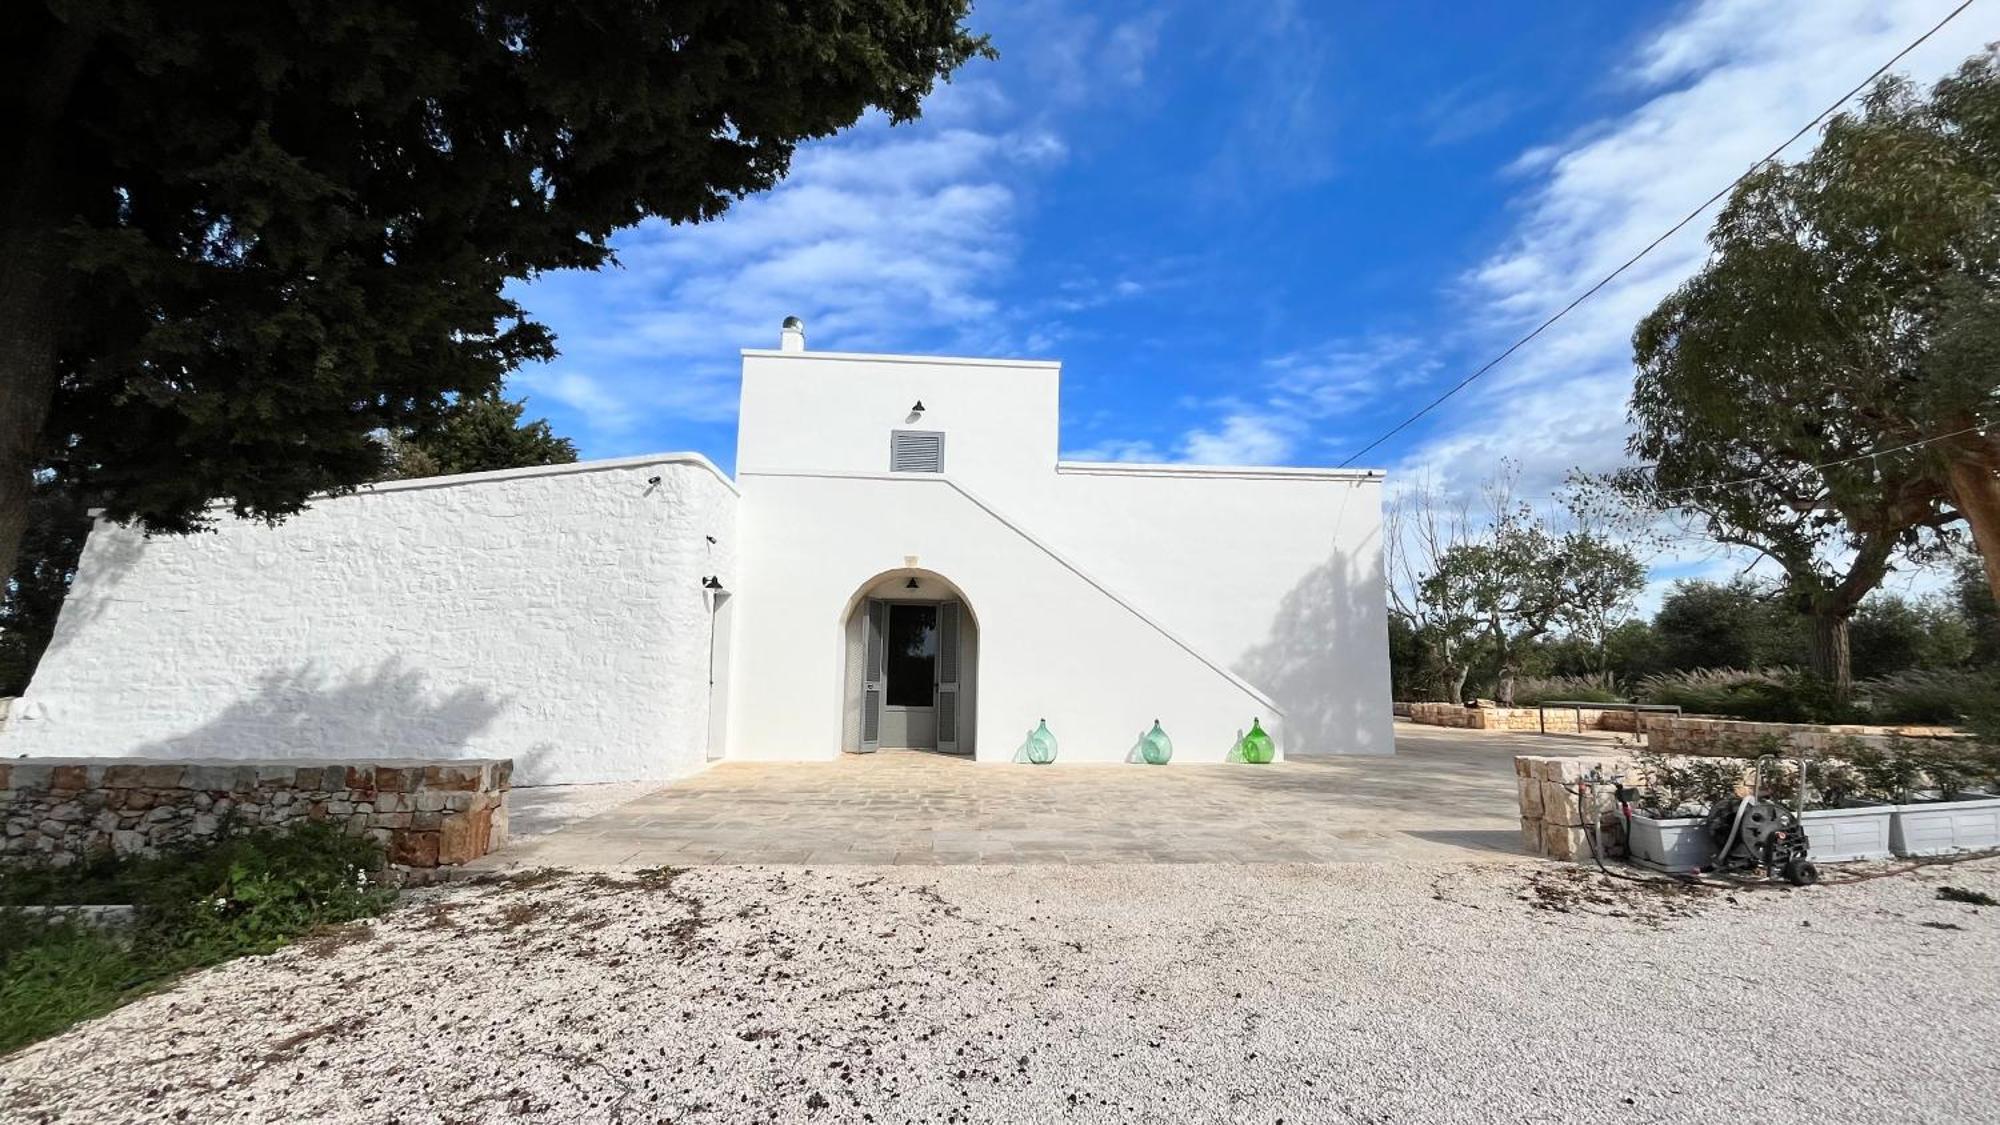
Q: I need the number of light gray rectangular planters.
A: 3